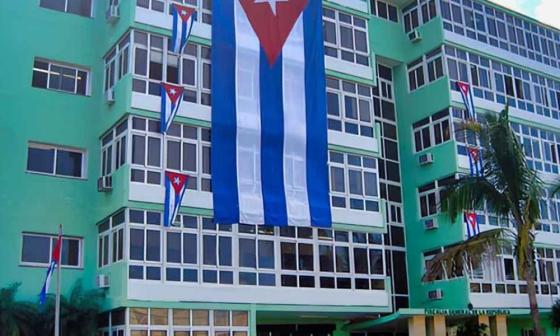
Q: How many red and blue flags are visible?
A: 8